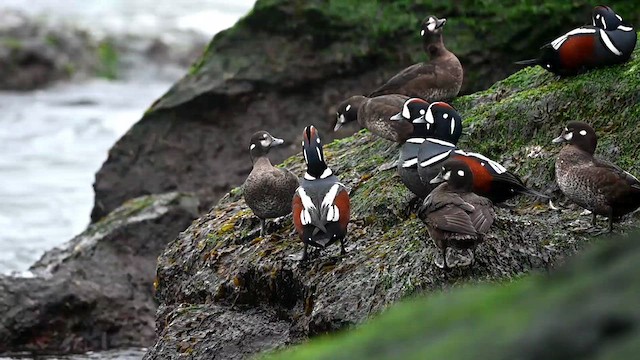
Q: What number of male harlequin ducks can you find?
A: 4